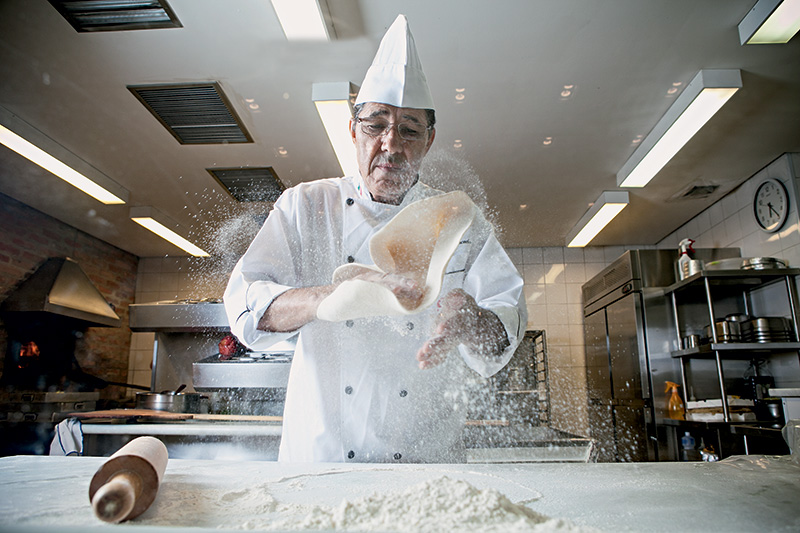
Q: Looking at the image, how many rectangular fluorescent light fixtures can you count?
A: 7